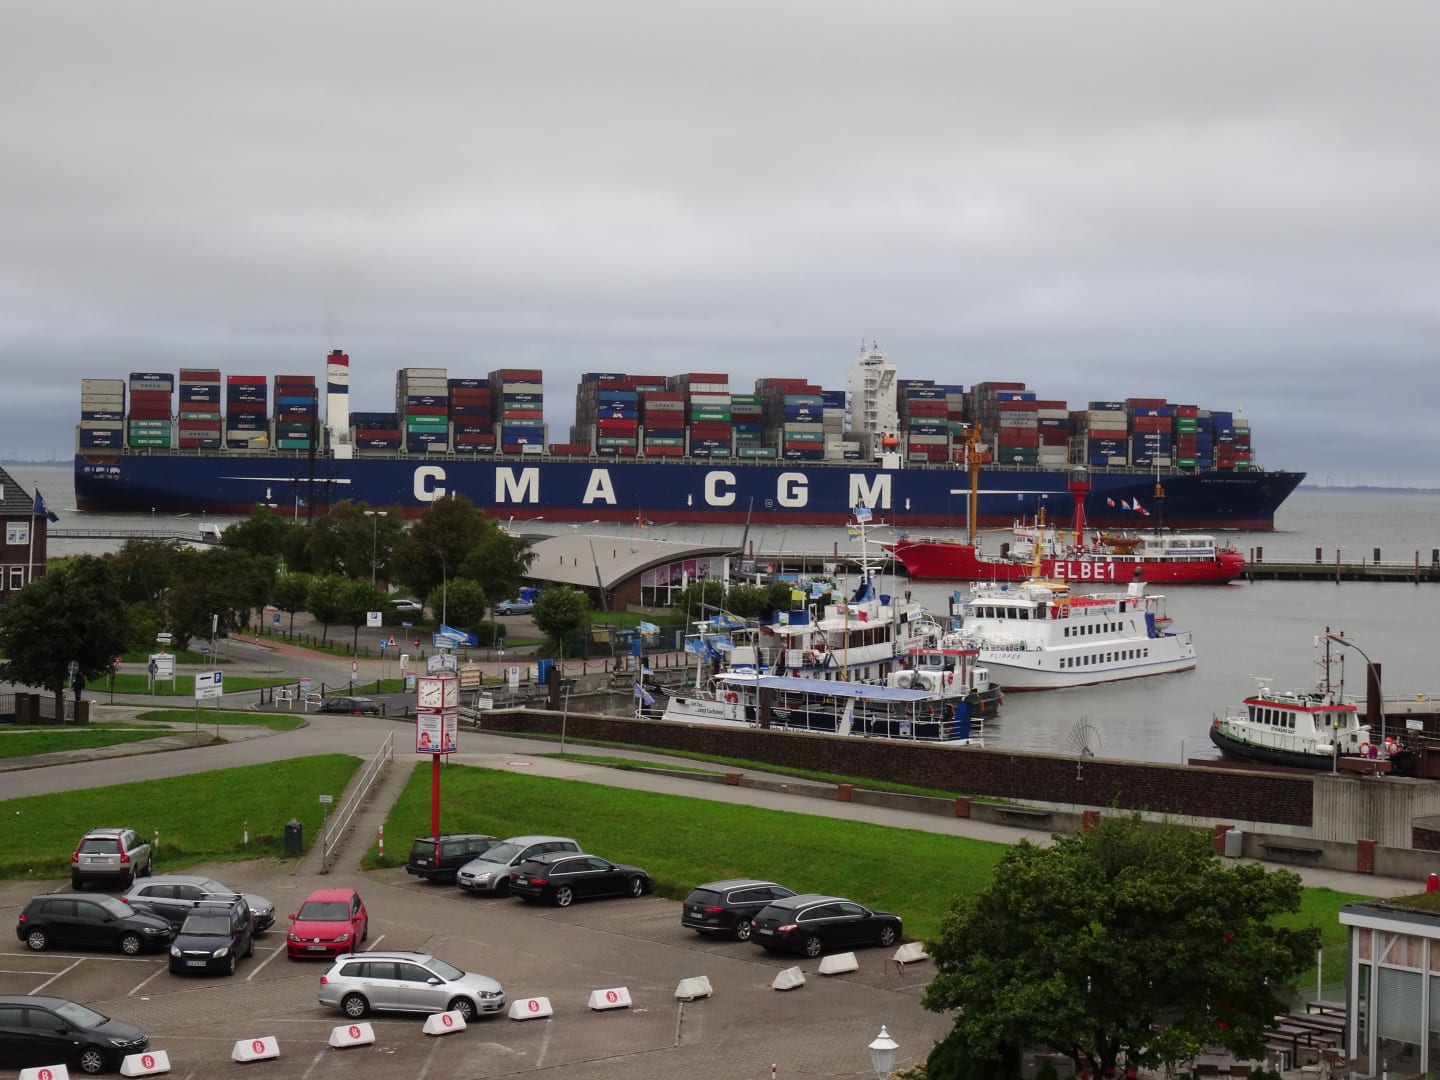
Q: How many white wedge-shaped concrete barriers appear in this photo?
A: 11